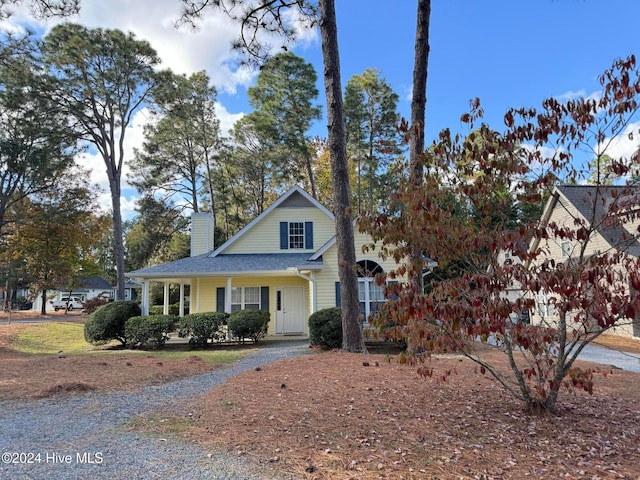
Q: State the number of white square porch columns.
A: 4